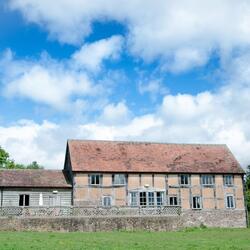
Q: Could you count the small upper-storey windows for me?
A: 5